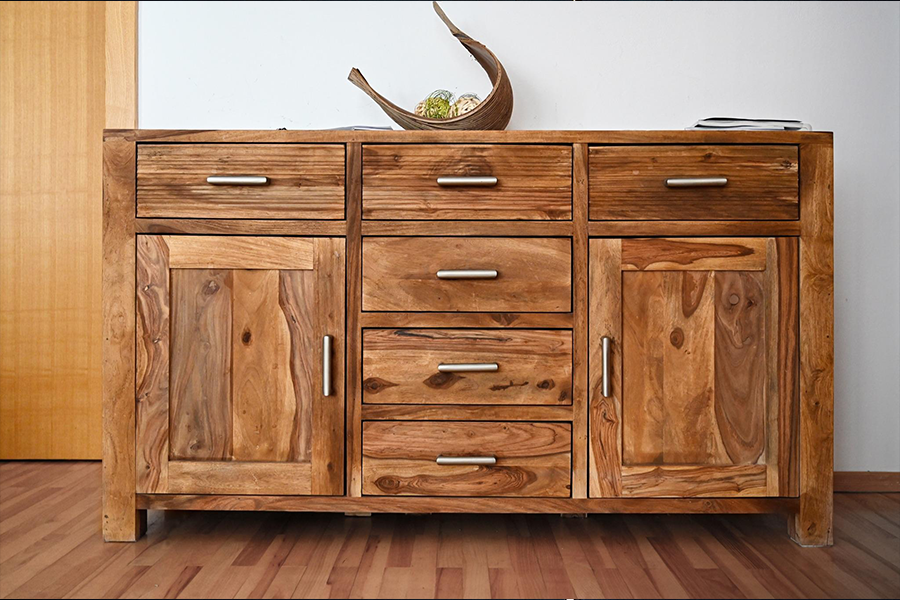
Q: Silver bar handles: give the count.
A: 8